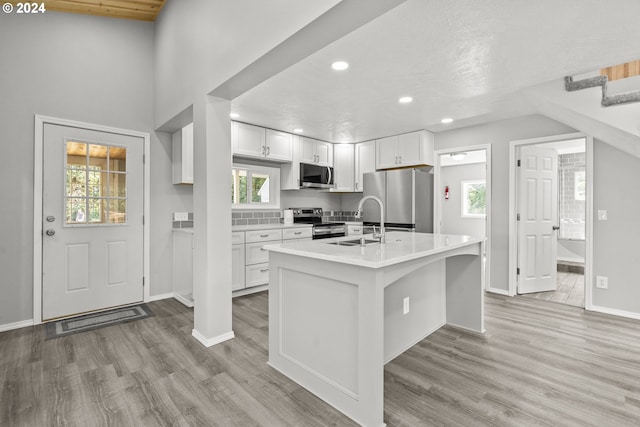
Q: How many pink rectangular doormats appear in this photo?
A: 0